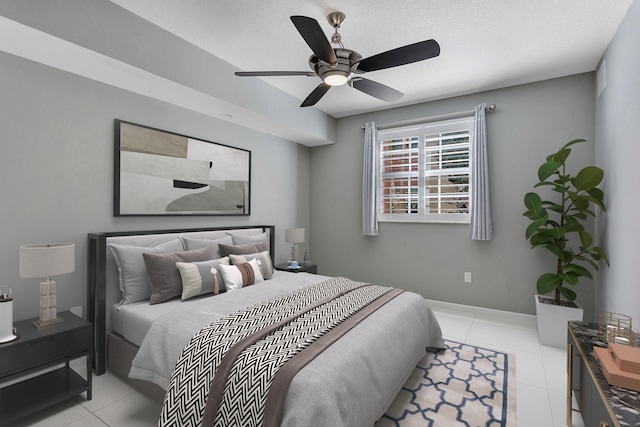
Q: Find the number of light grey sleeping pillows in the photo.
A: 3